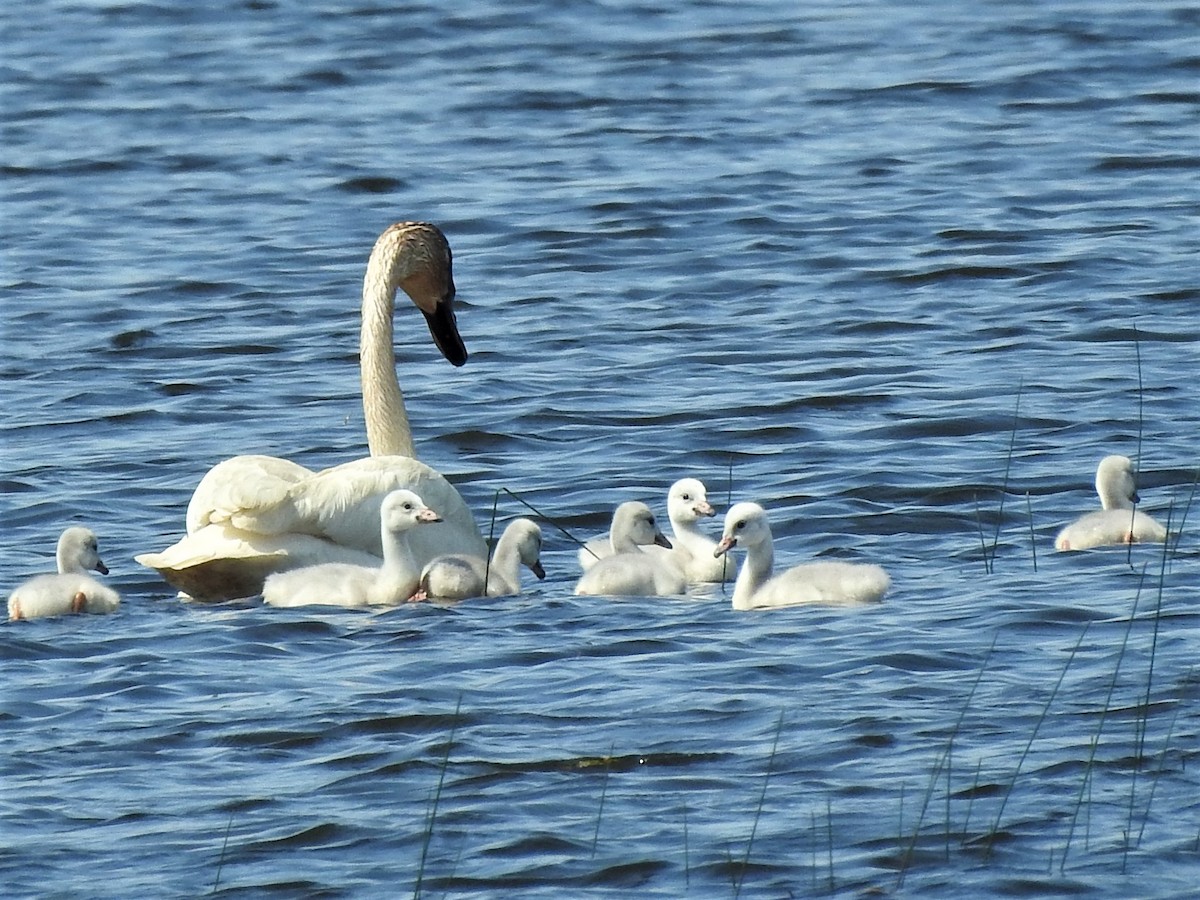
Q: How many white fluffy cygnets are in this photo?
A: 7